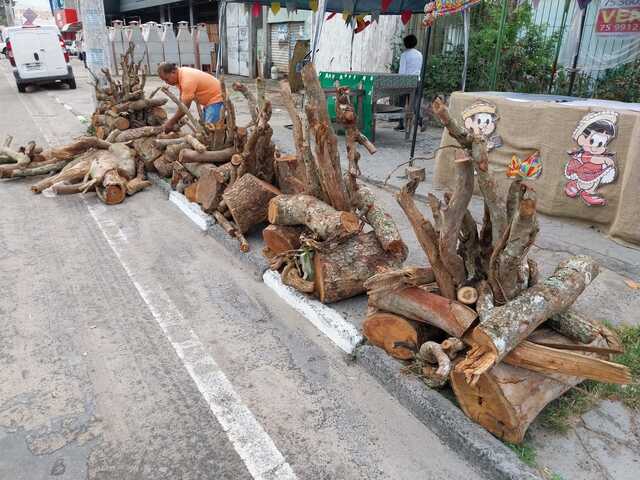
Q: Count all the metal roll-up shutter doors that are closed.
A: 1